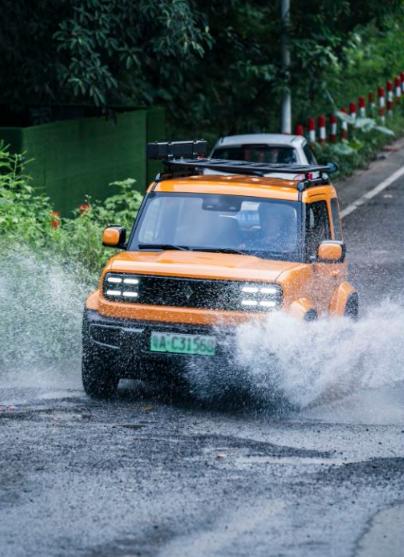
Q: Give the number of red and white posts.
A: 12